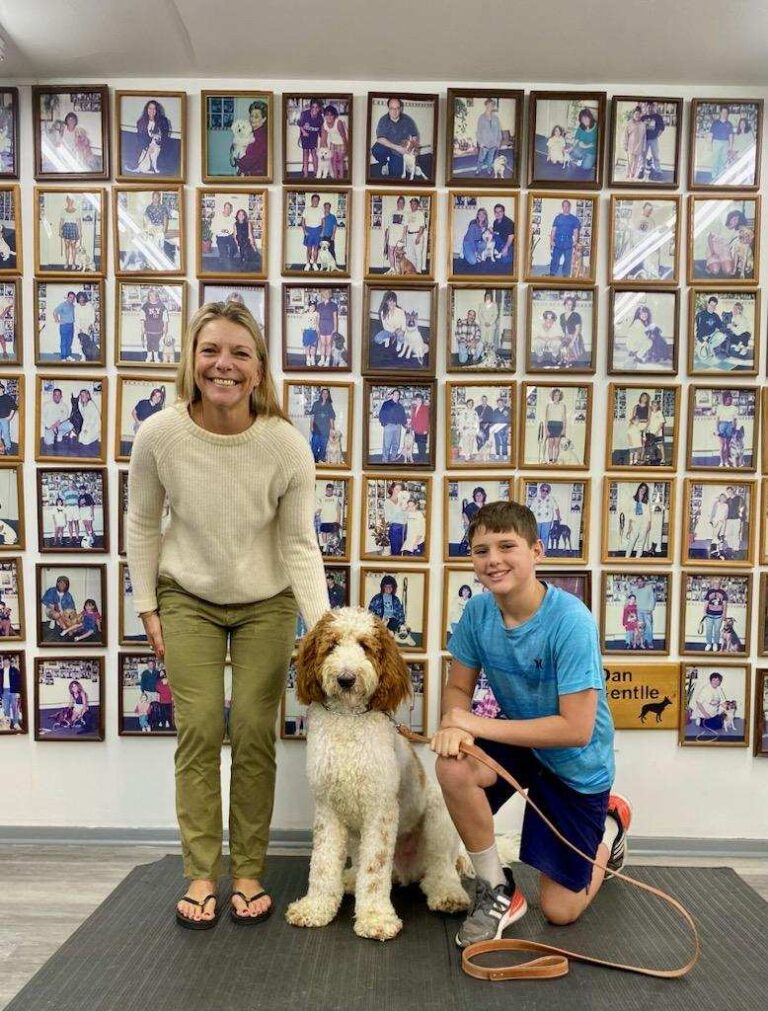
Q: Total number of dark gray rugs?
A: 1